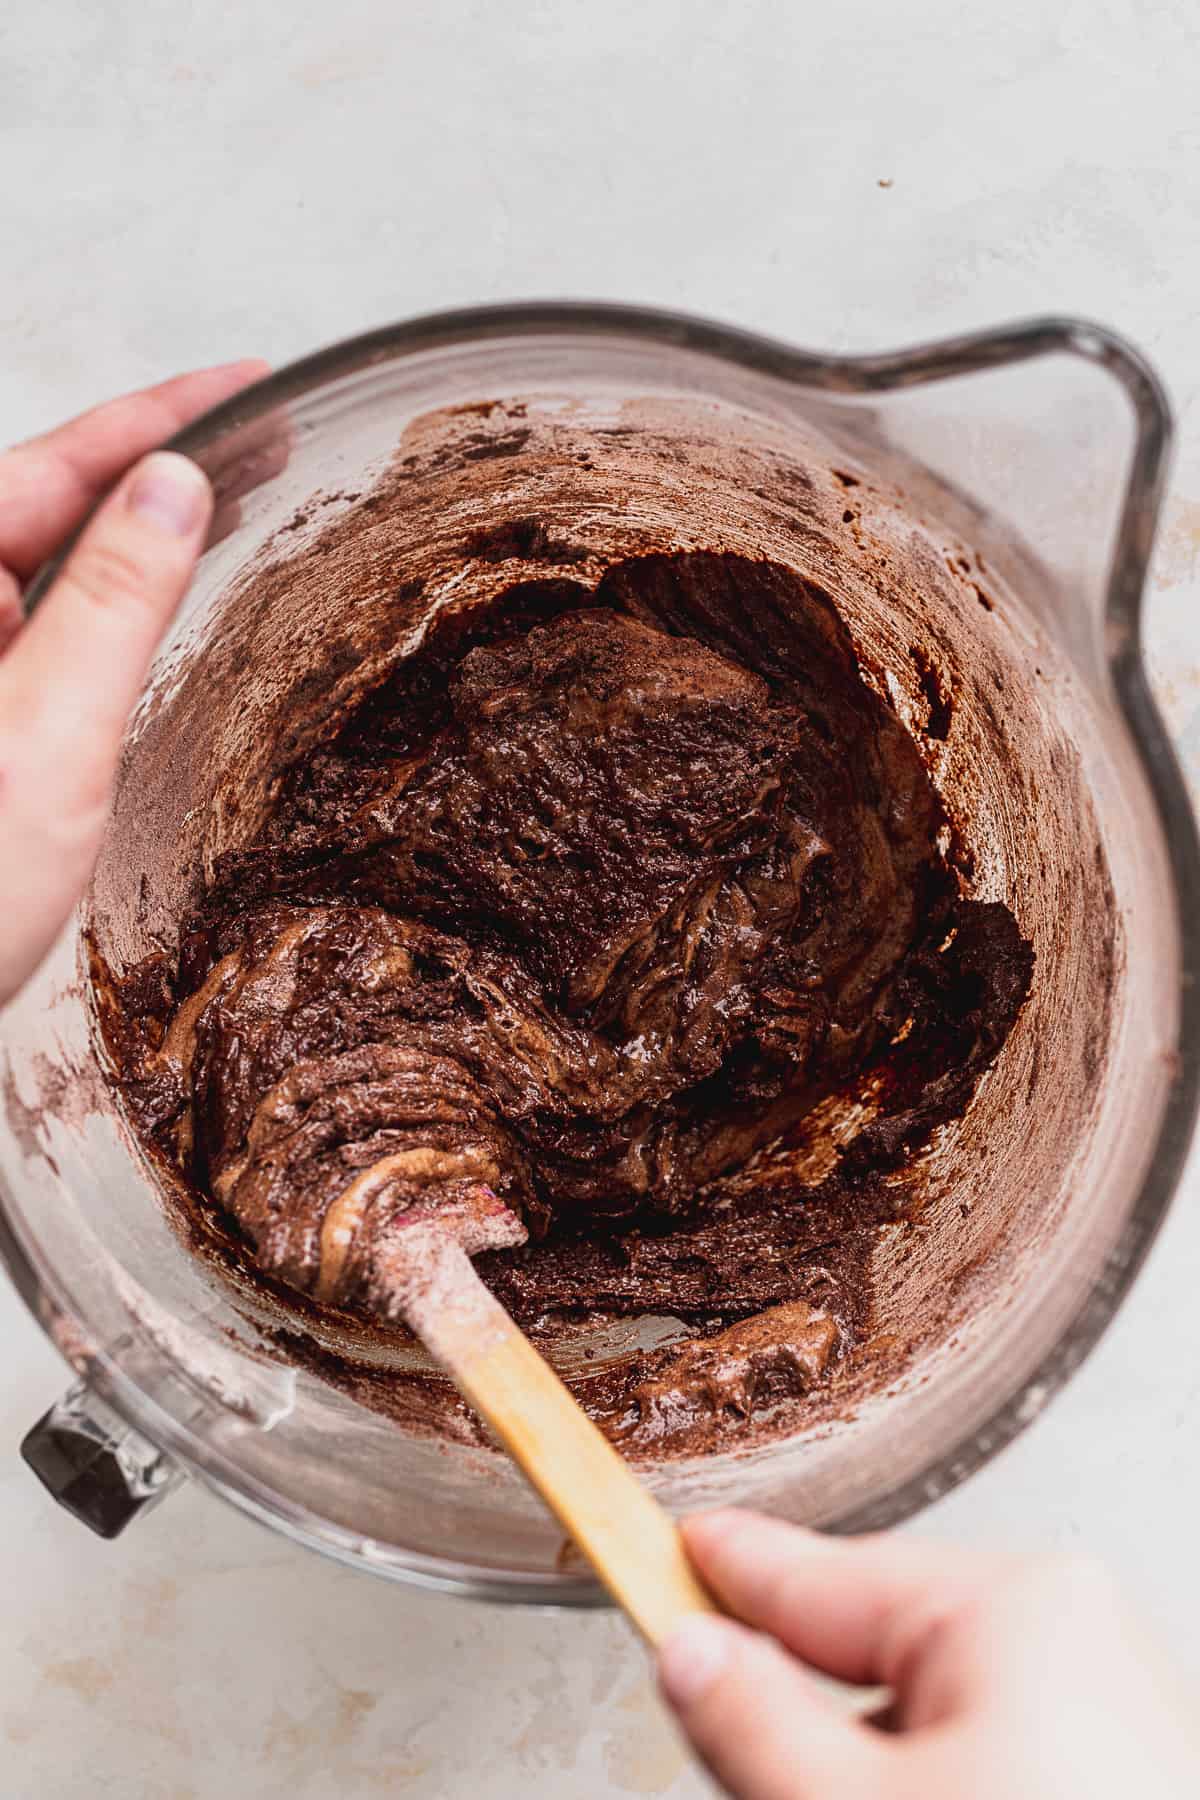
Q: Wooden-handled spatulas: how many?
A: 1